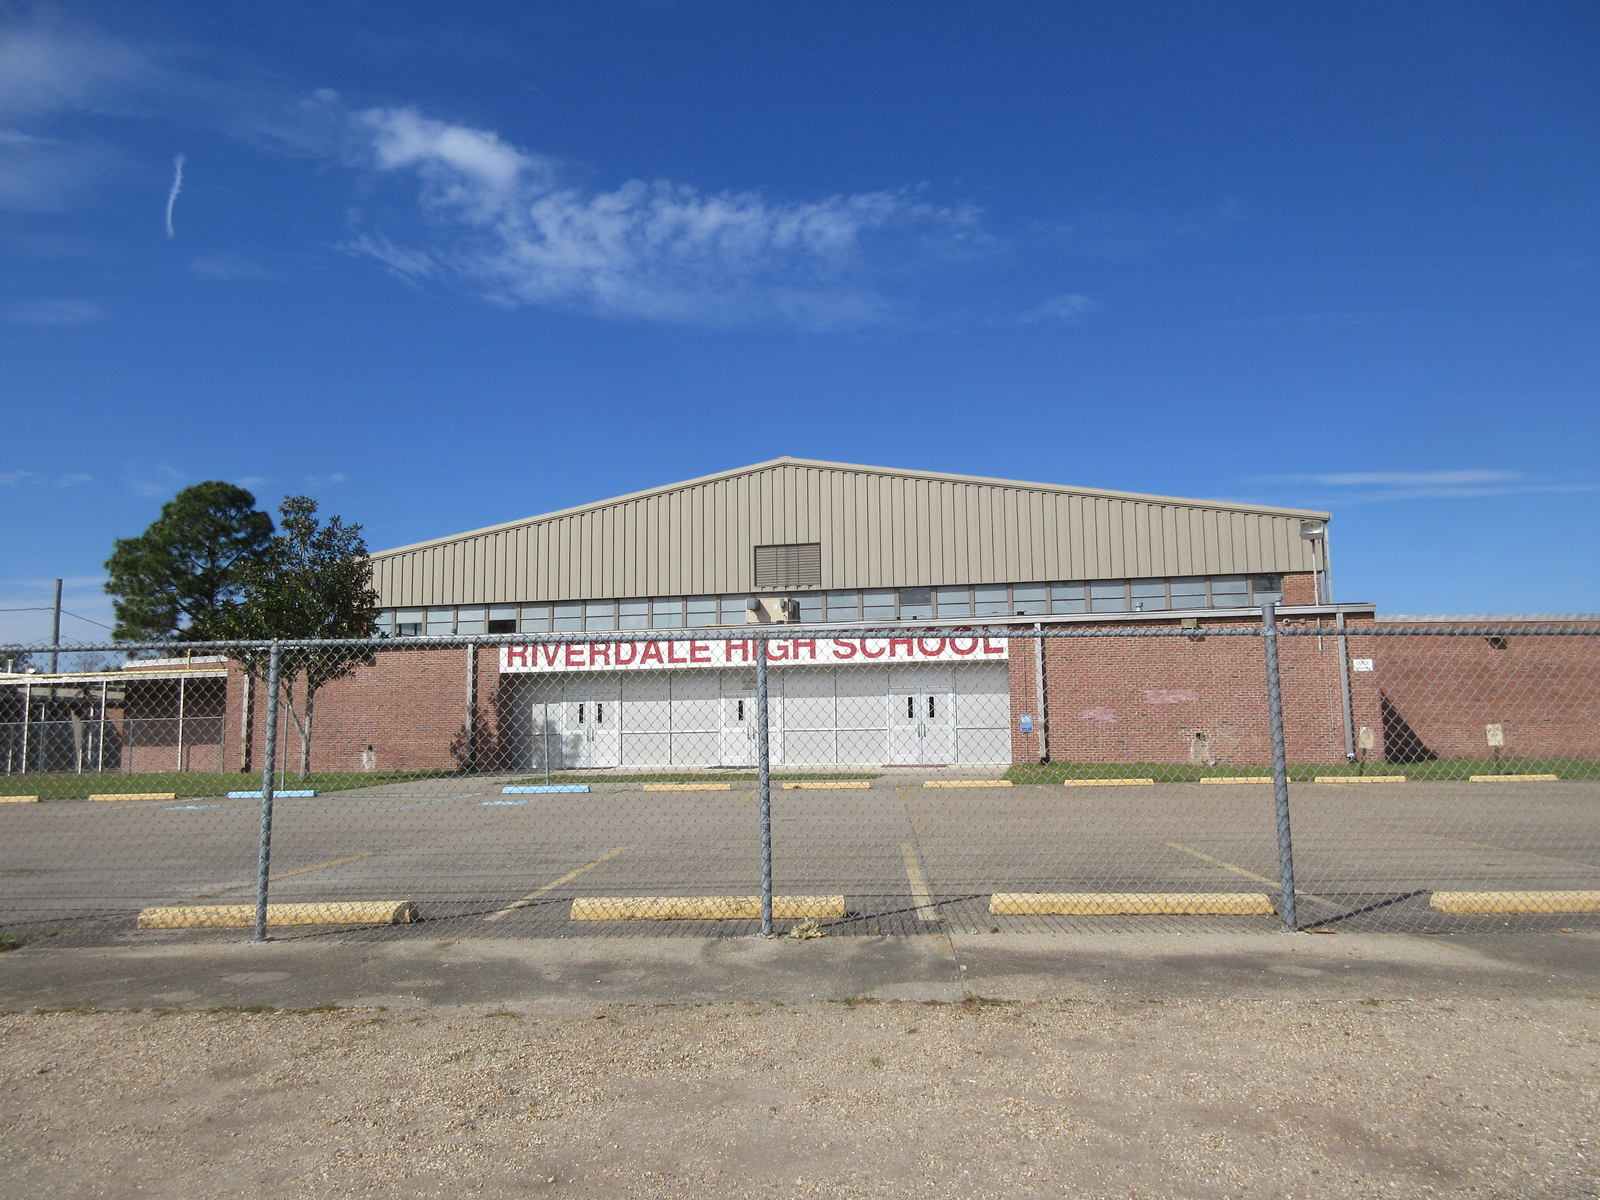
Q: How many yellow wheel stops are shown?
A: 13